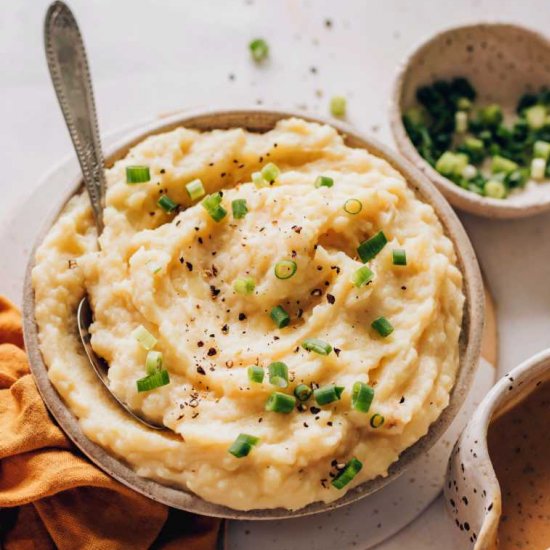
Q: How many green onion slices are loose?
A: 2